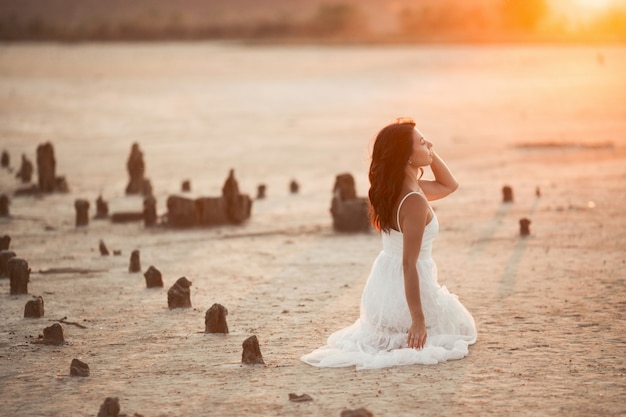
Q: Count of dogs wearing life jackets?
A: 0